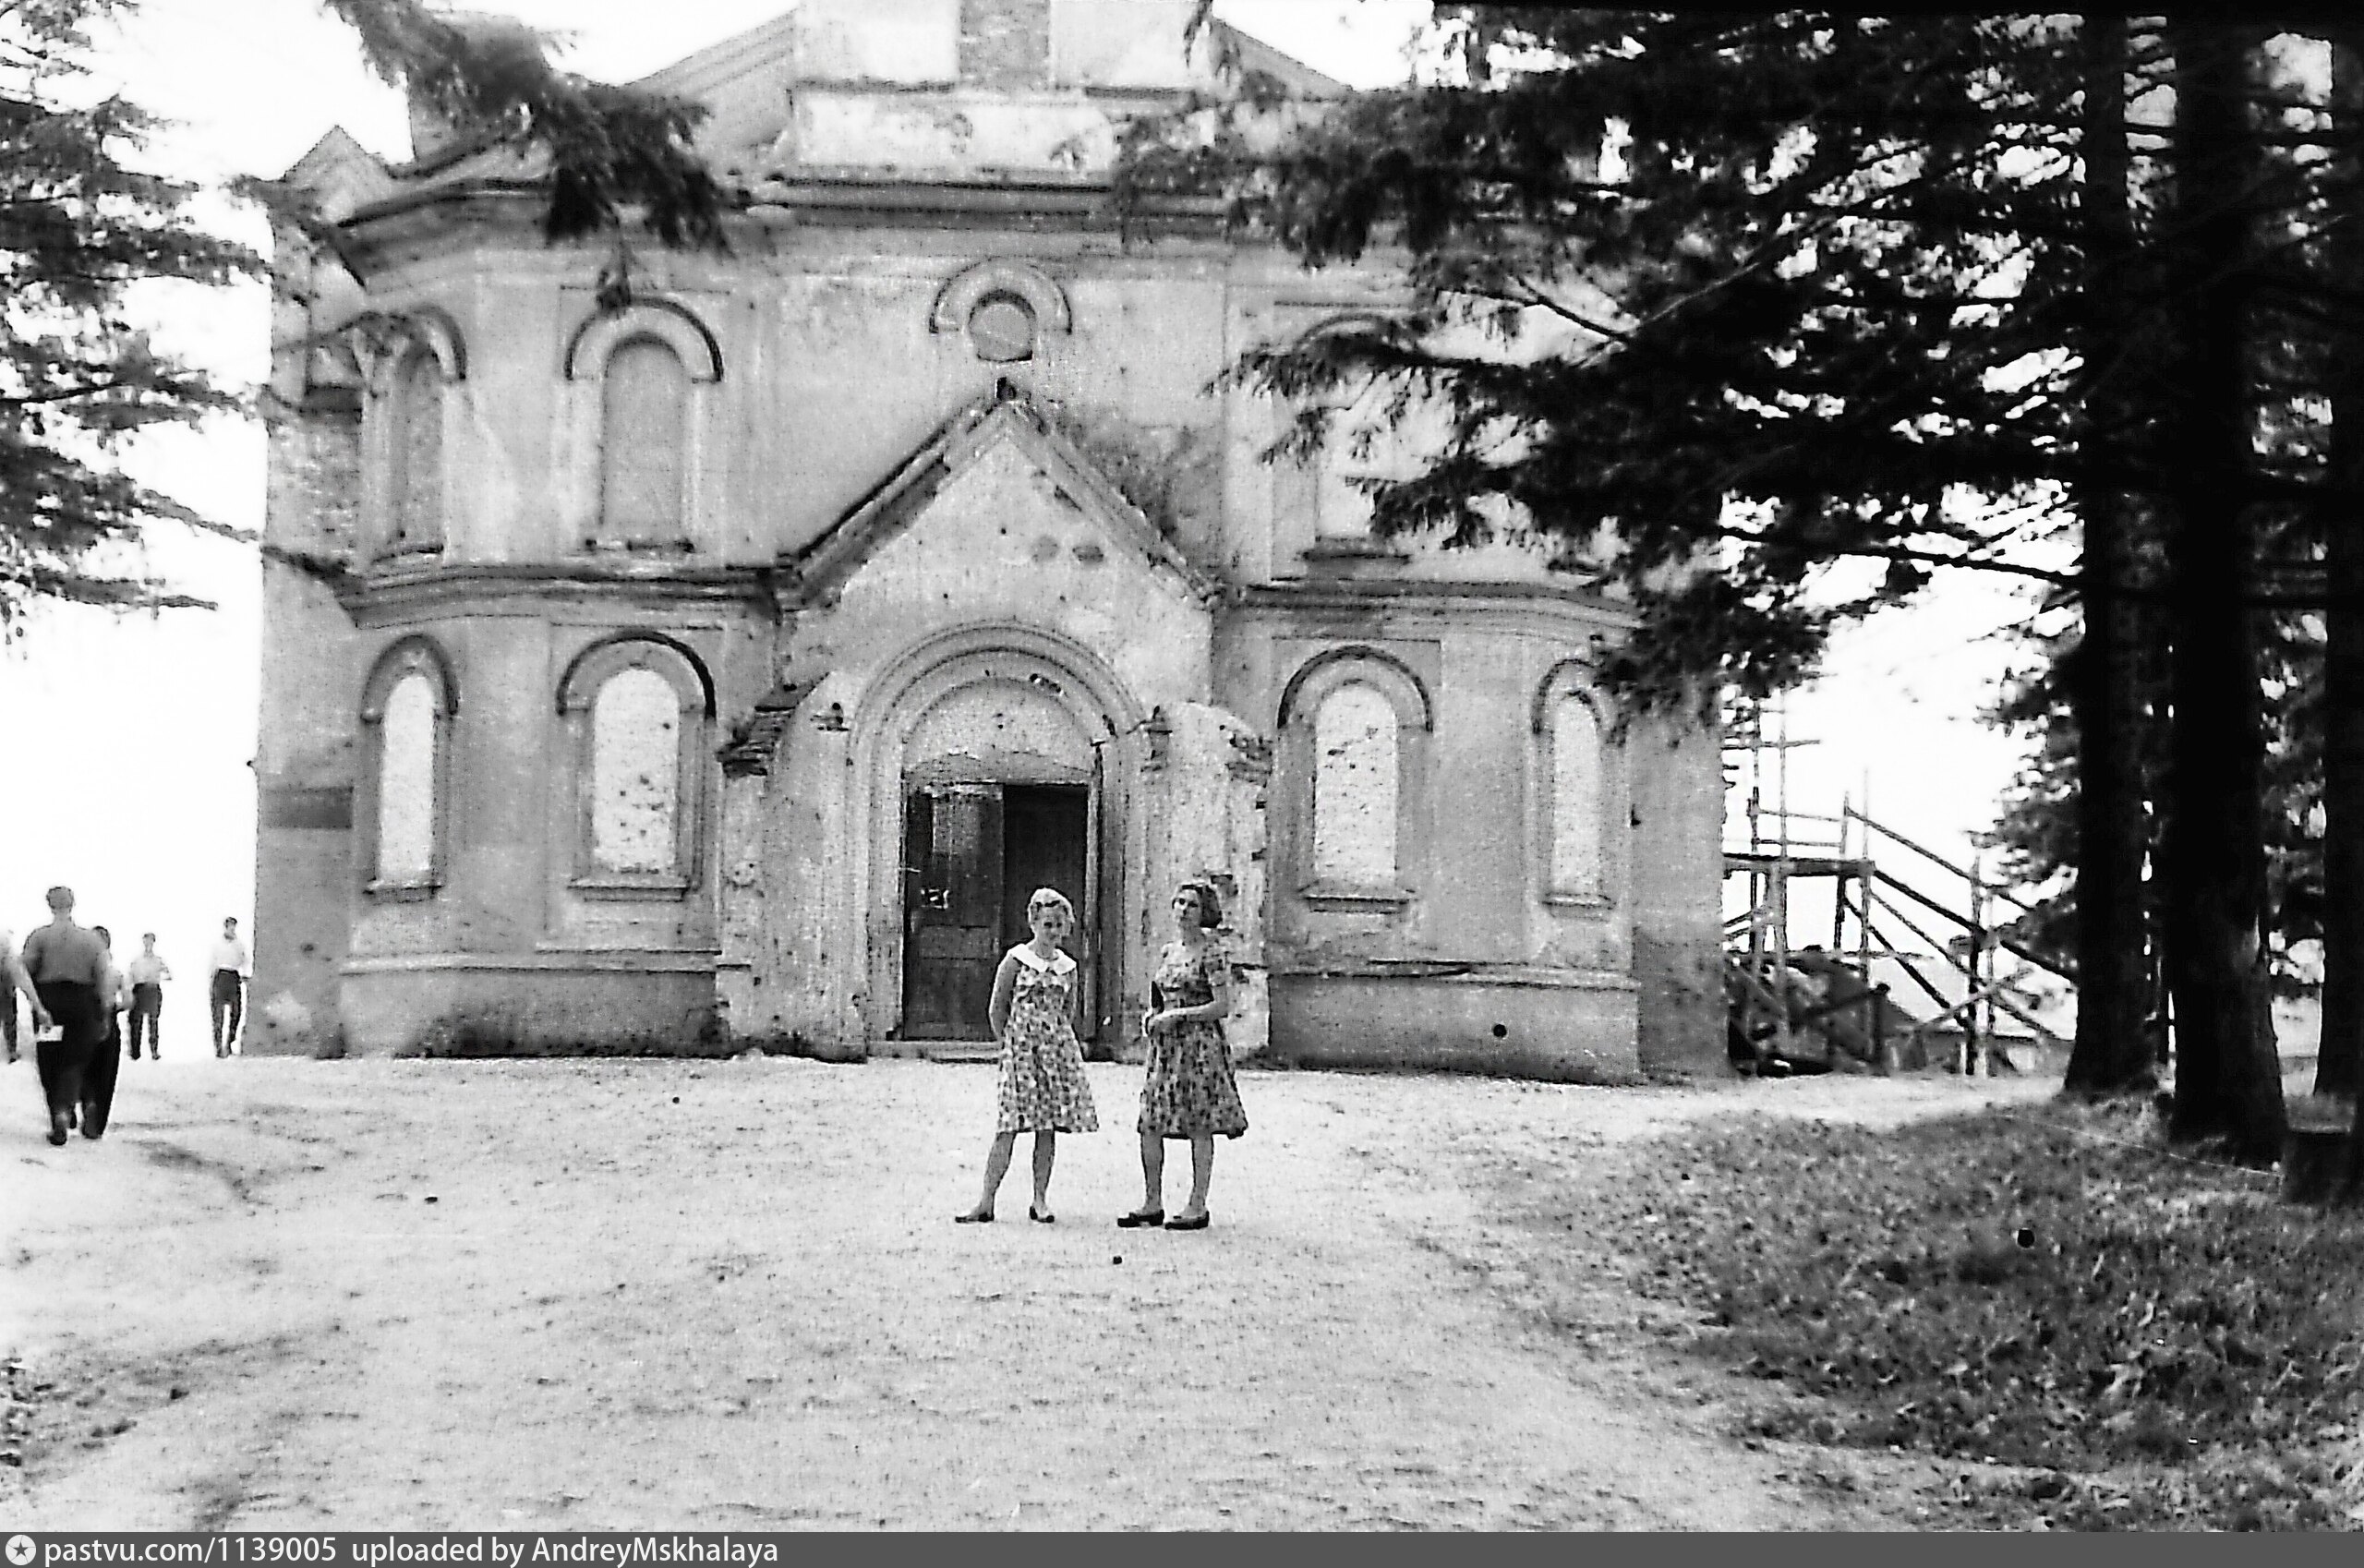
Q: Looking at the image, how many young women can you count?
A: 2